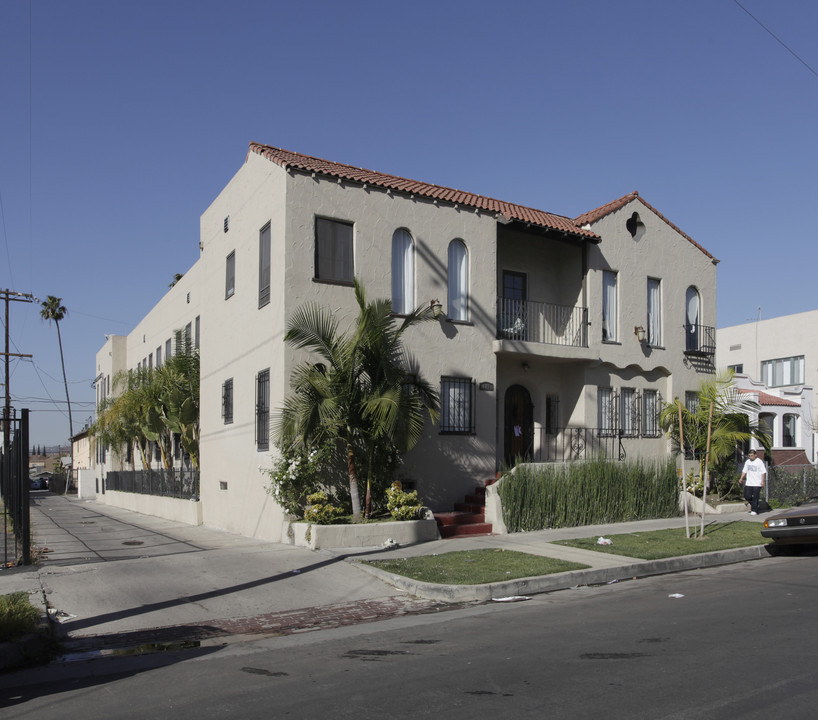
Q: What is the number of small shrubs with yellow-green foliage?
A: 2